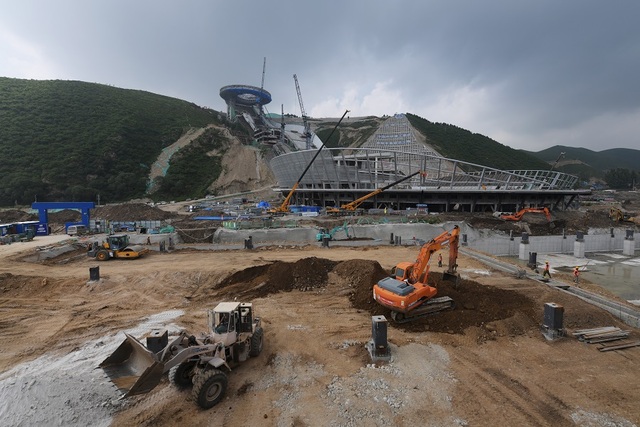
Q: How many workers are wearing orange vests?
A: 3